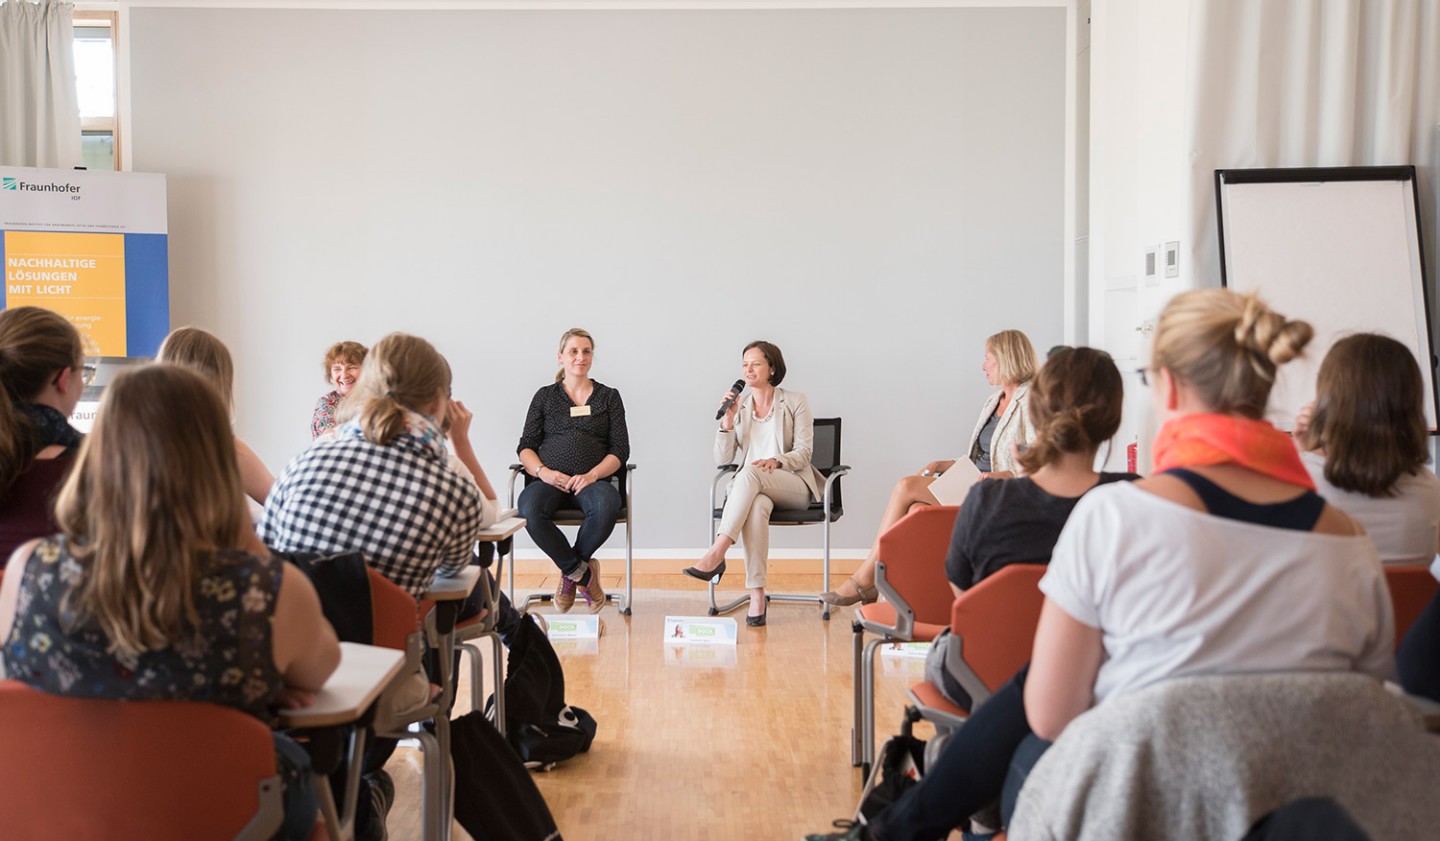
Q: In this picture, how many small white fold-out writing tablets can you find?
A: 3